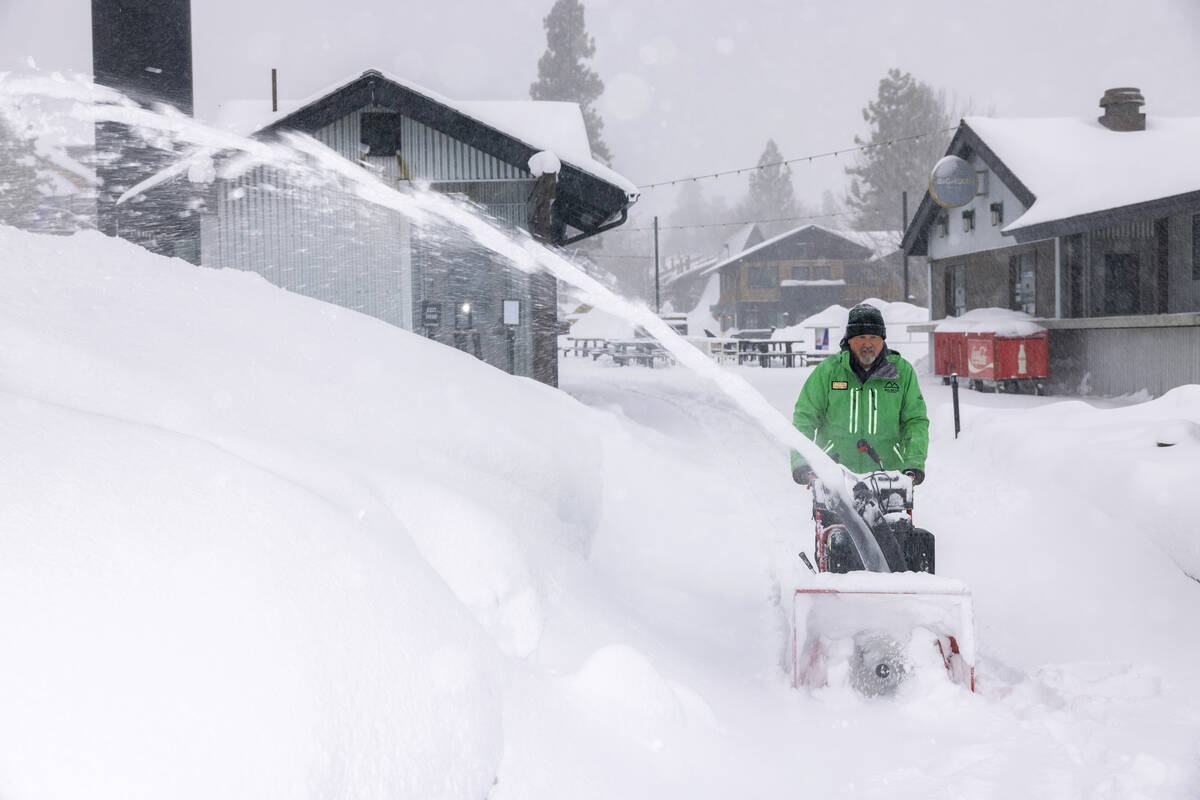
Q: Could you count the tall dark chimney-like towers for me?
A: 1